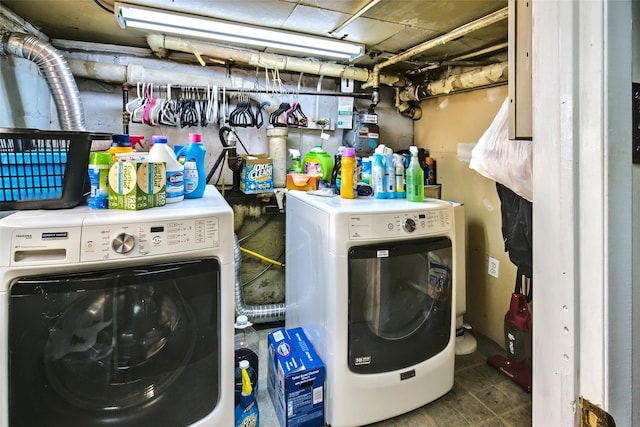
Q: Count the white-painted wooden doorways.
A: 1